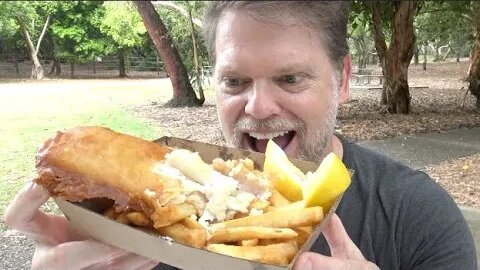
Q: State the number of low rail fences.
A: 1